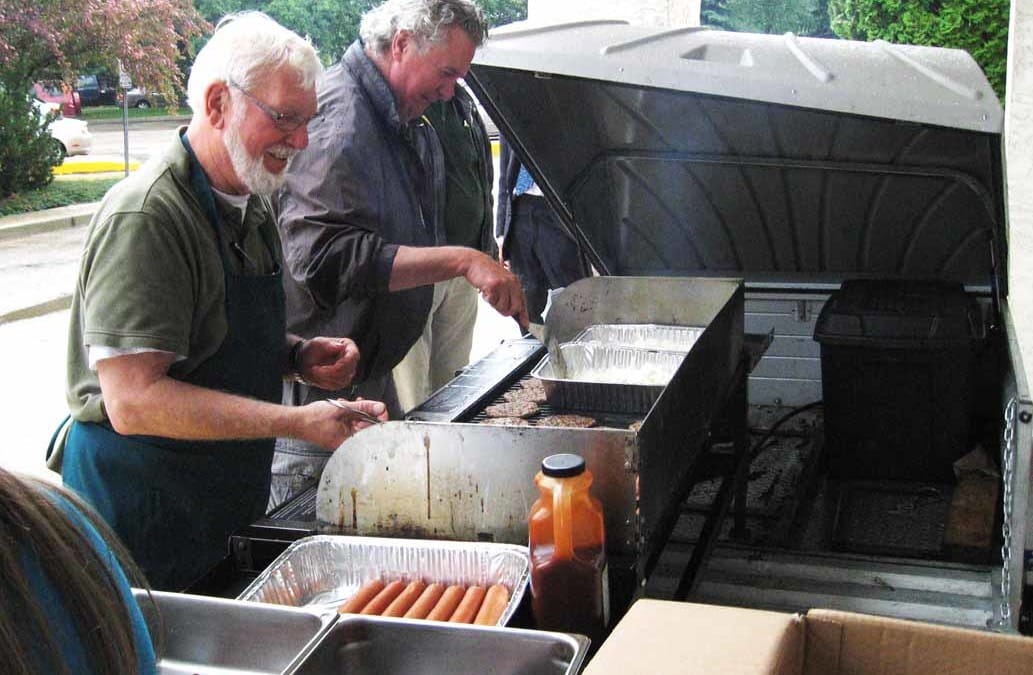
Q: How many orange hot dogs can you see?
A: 7